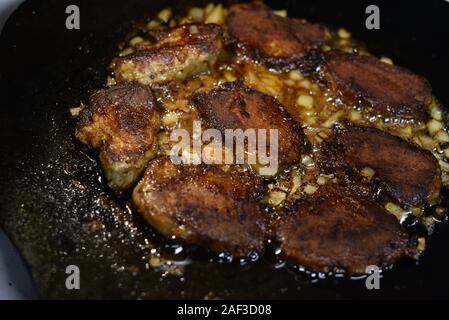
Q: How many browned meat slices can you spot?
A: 8